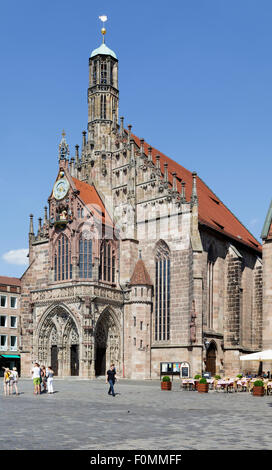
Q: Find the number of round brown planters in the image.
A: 3